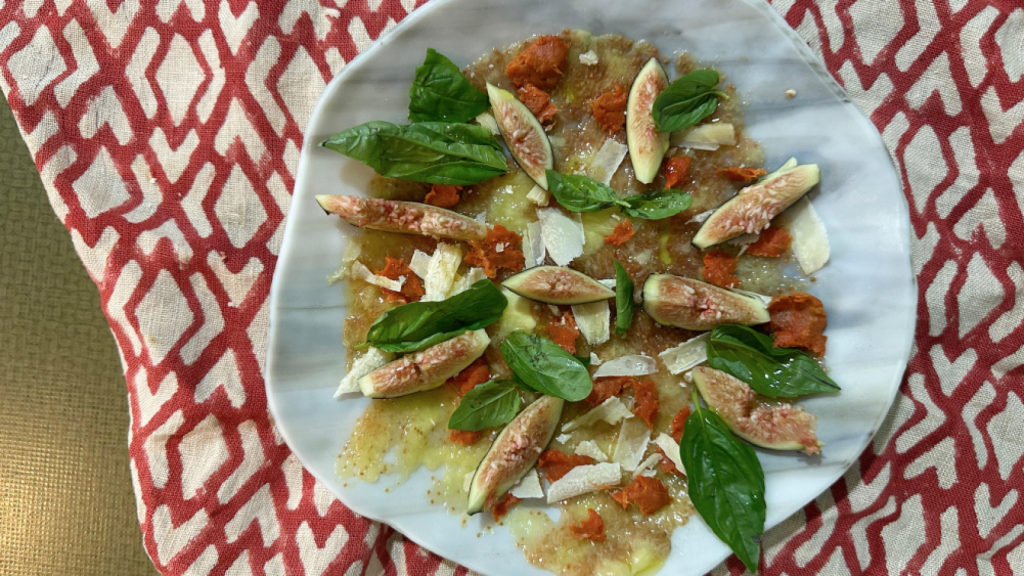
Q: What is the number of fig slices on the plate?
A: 9